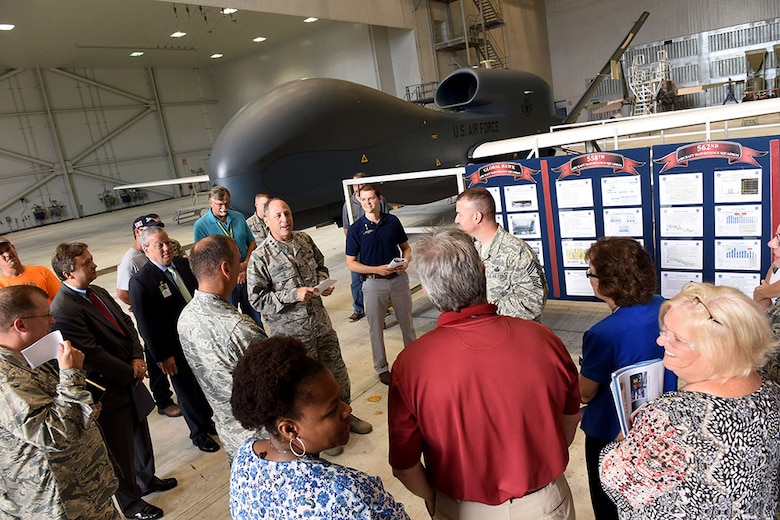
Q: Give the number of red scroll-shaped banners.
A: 3